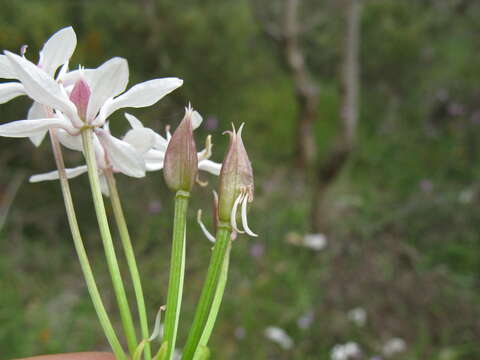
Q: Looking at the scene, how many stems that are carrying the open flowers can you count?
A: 3